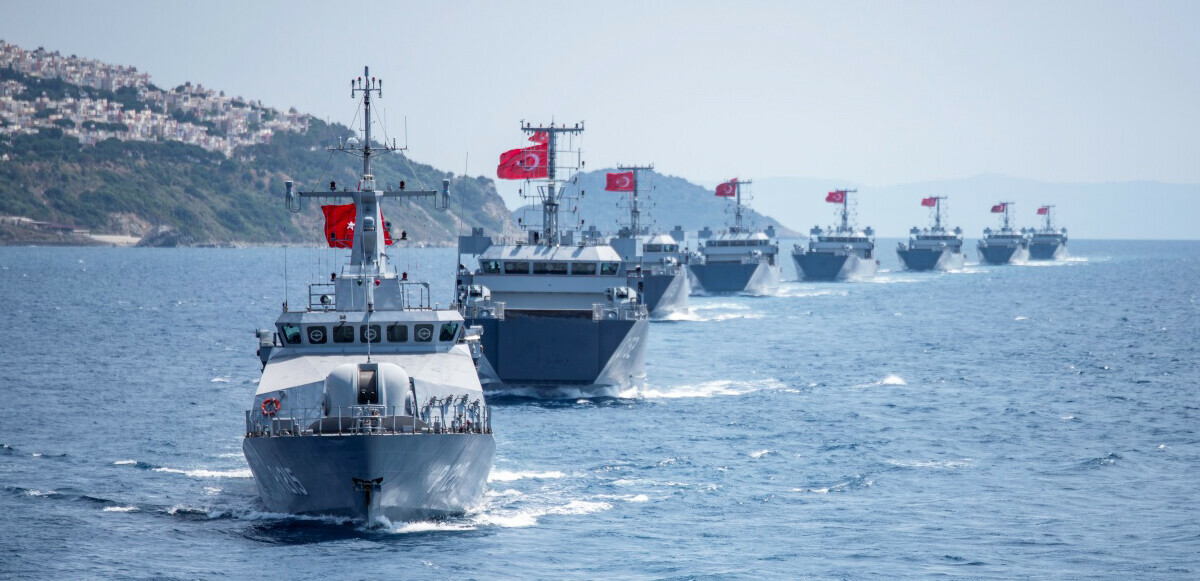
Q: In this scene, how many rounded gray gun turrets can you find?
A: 1